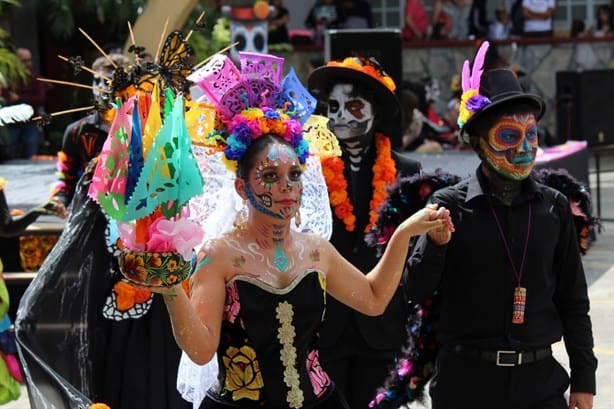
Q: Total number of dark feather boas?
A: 1